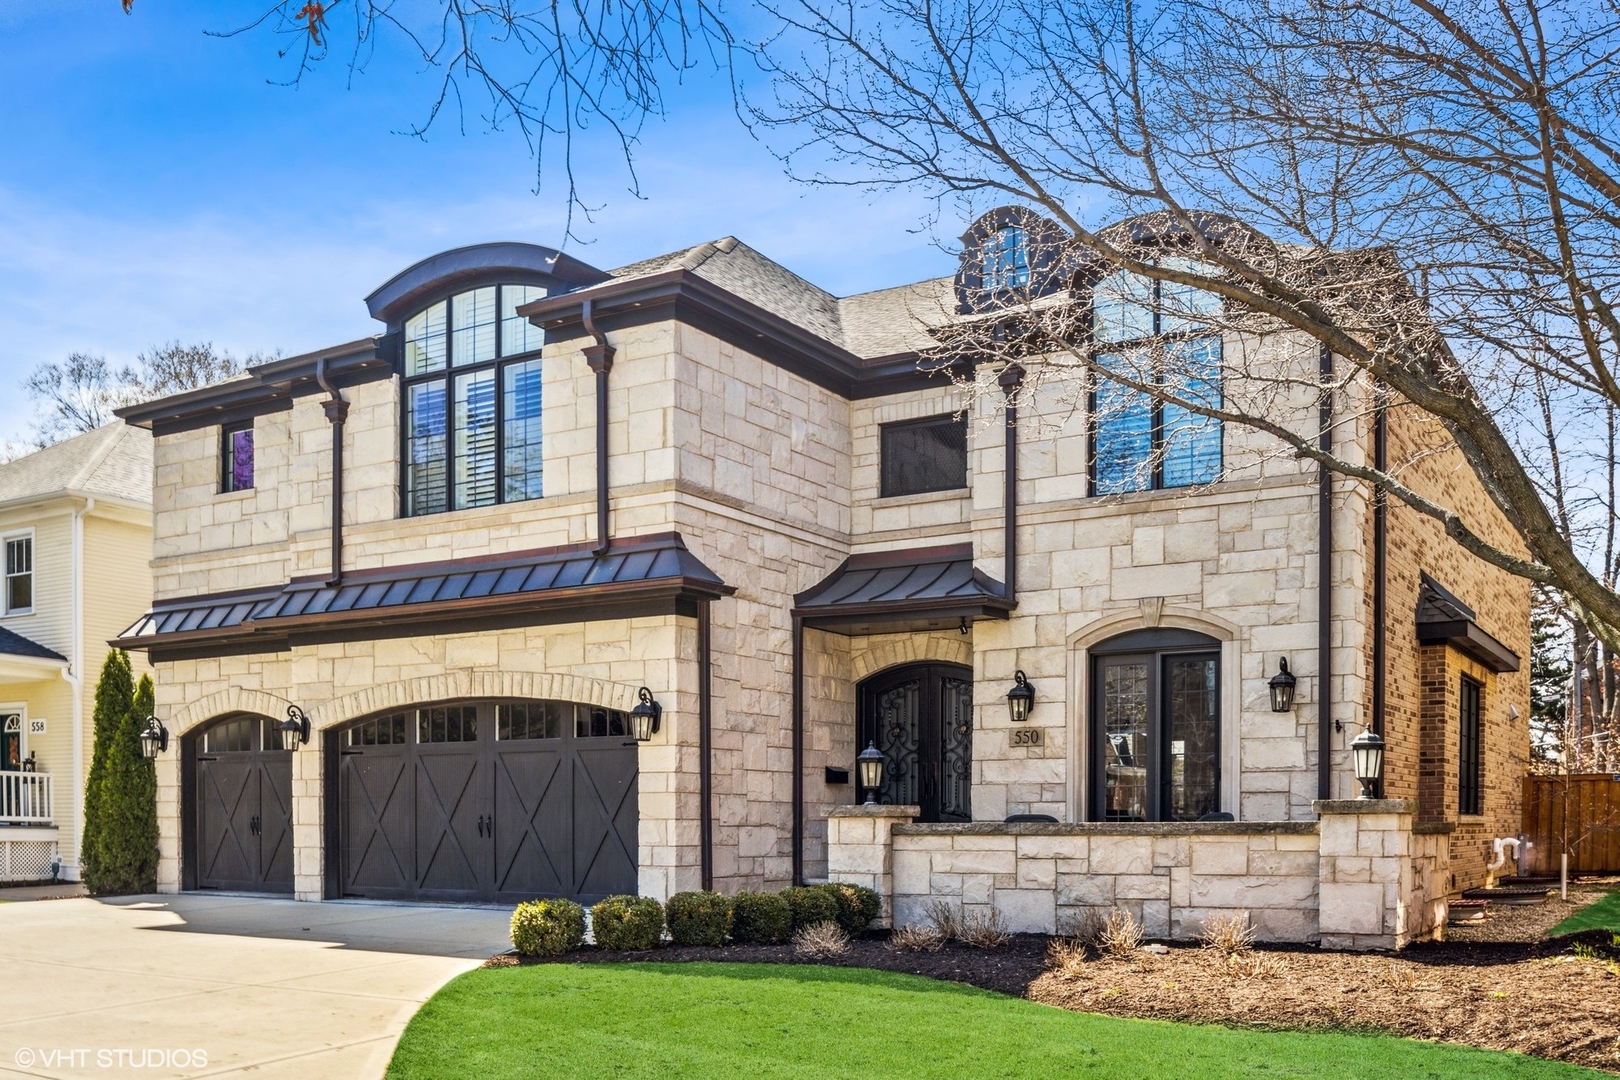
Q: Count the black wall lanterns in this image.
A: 5